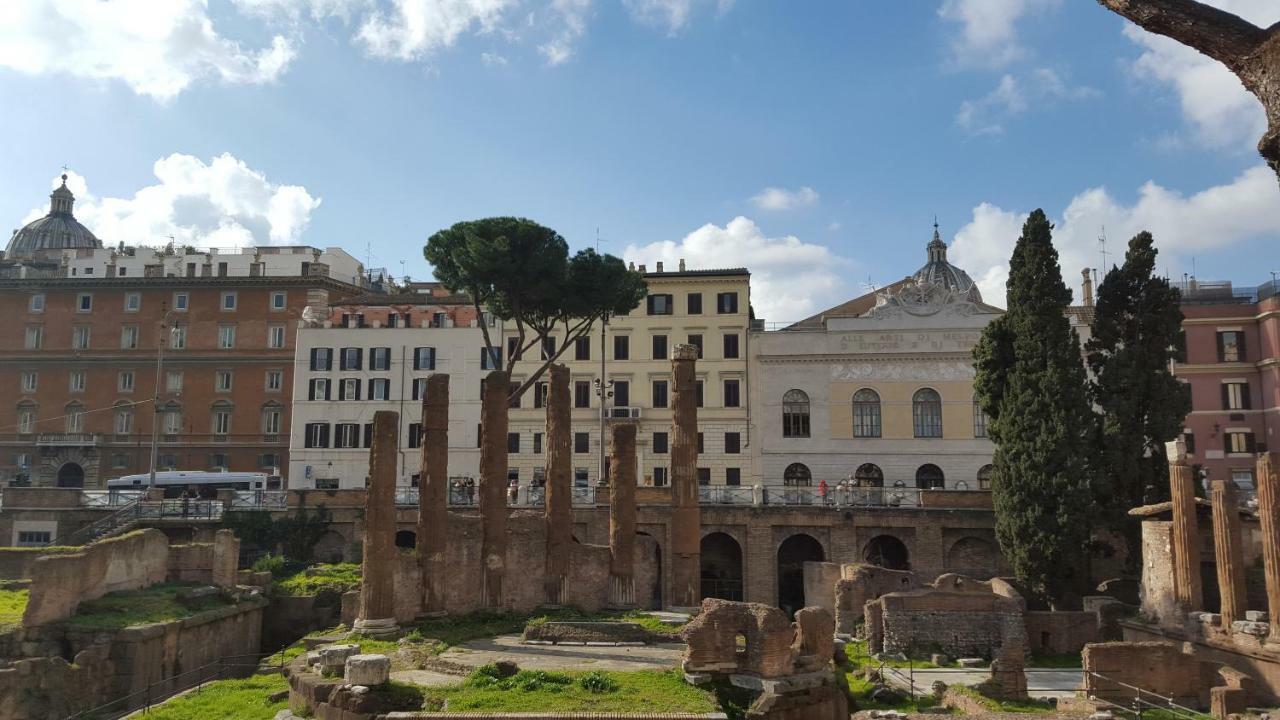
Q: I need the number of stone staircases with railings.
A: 1